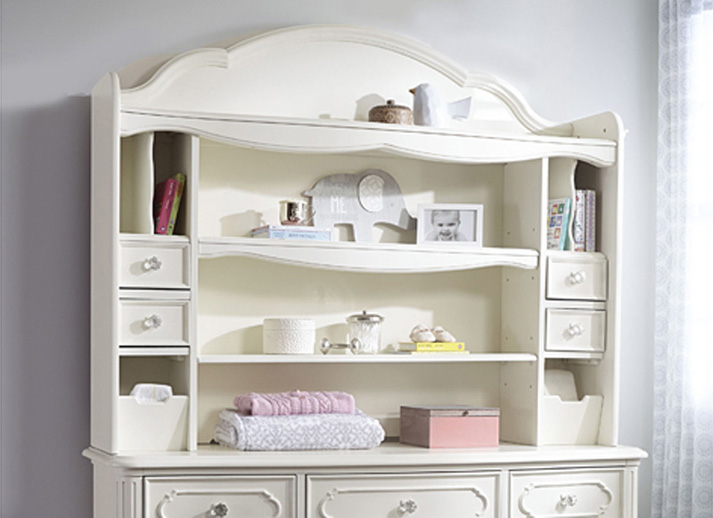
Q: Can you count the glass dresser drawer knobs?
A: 7